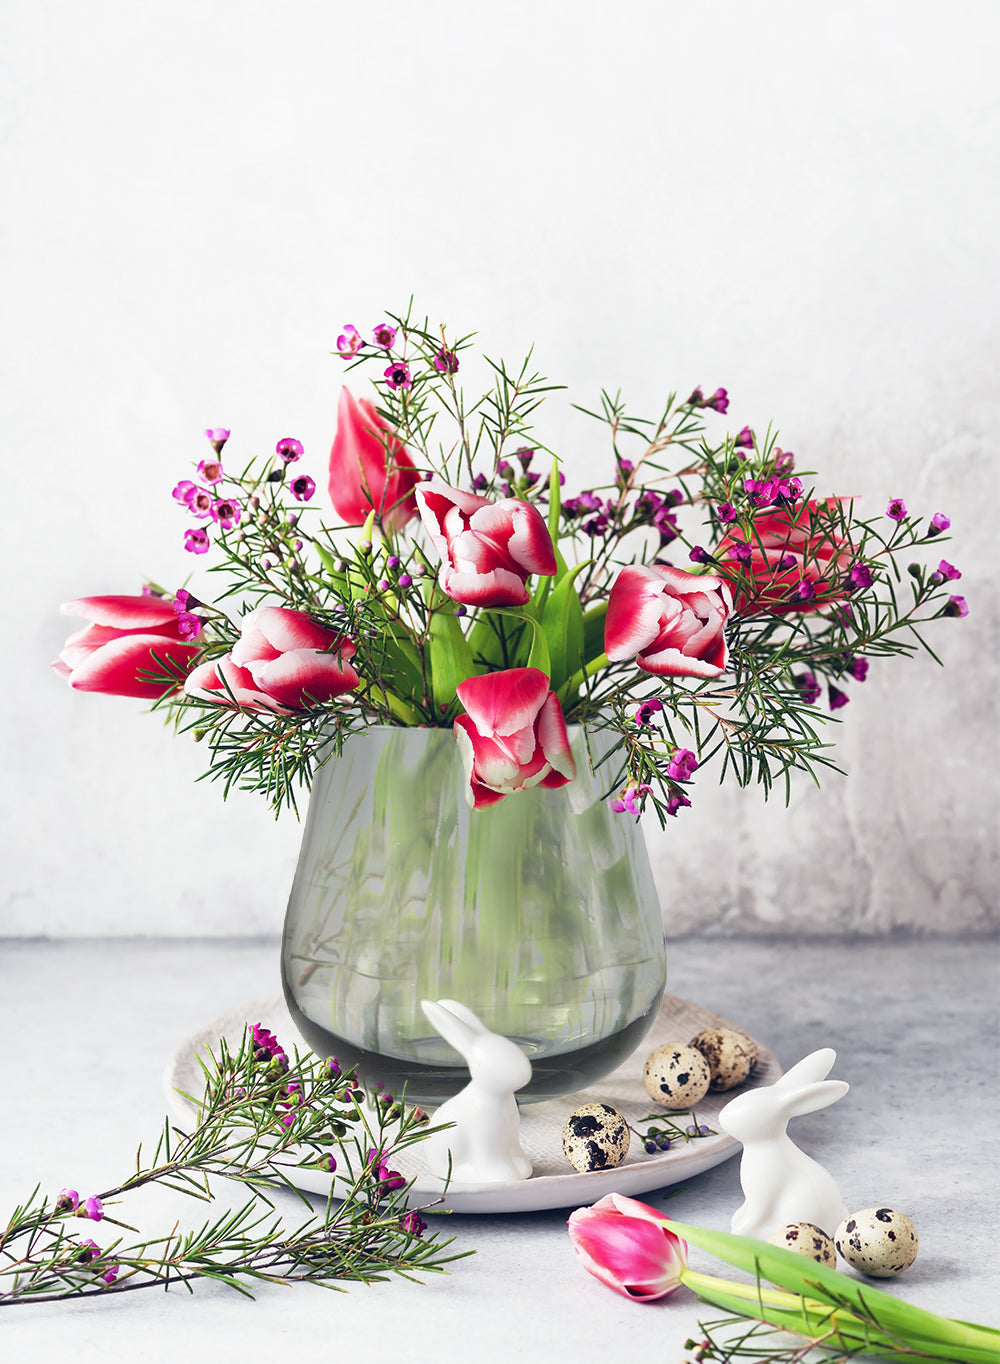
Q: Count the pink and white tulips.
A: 8